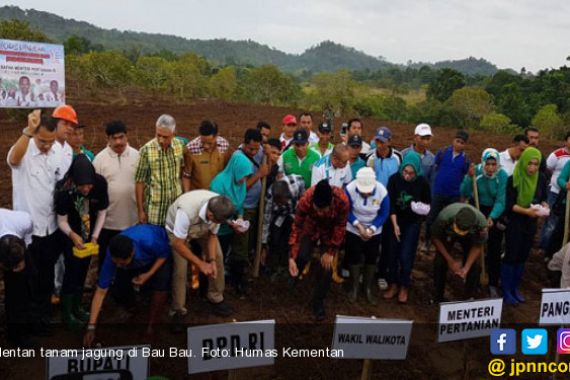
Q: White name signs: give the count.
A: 5